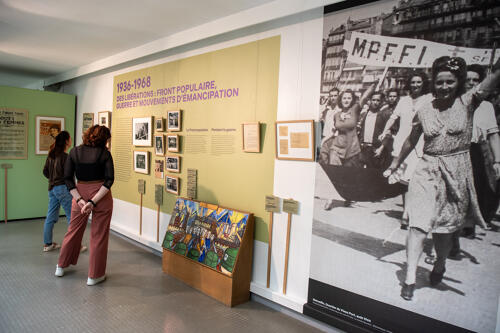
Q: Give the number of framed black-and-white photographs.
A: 8